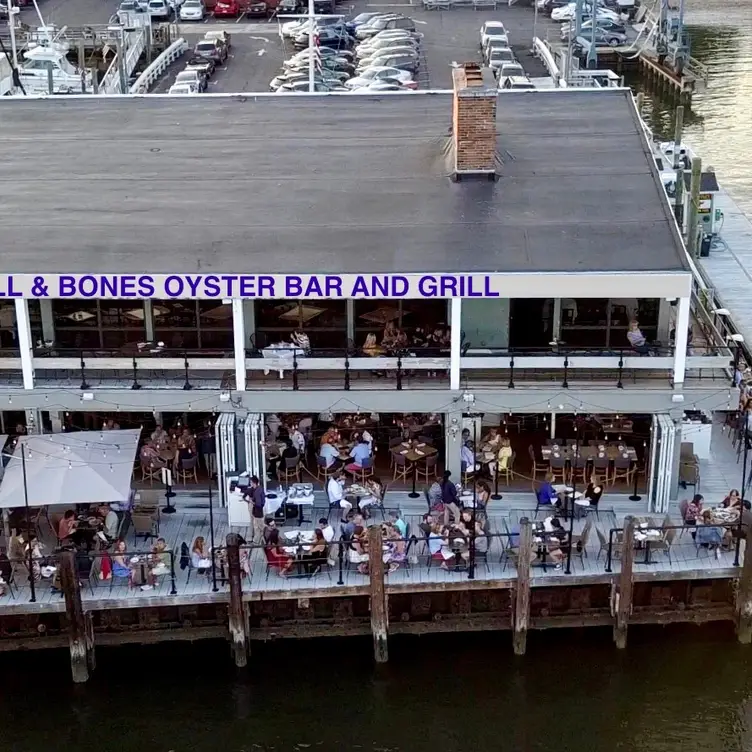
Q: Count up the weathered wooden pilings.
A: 6